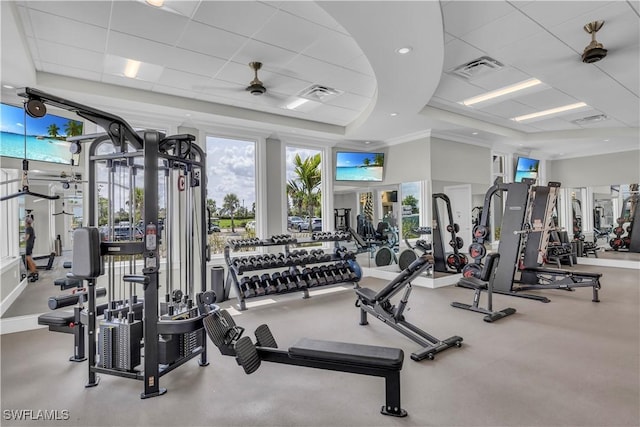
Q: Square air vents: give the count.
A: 3